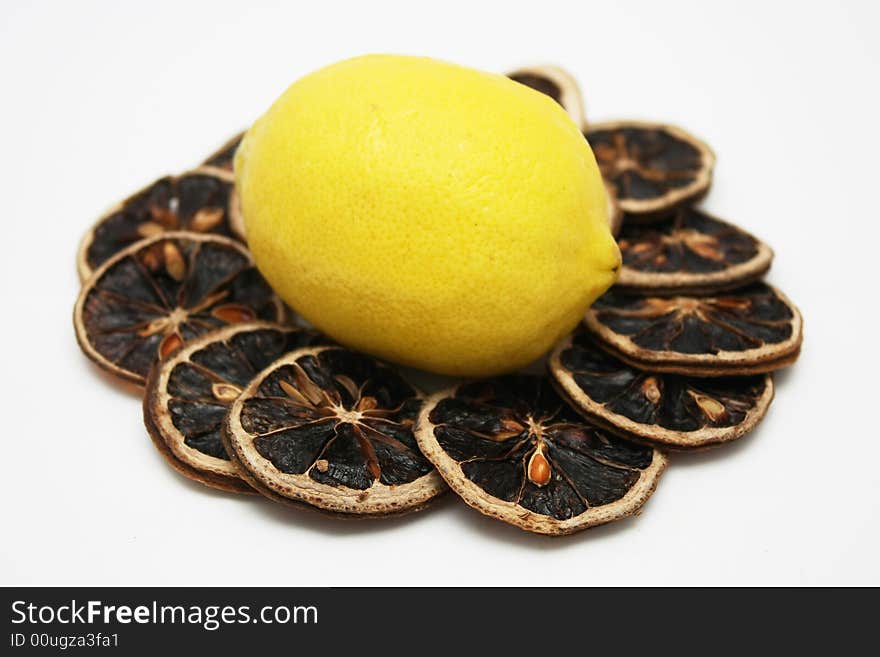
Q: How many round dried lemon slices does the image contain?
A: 11